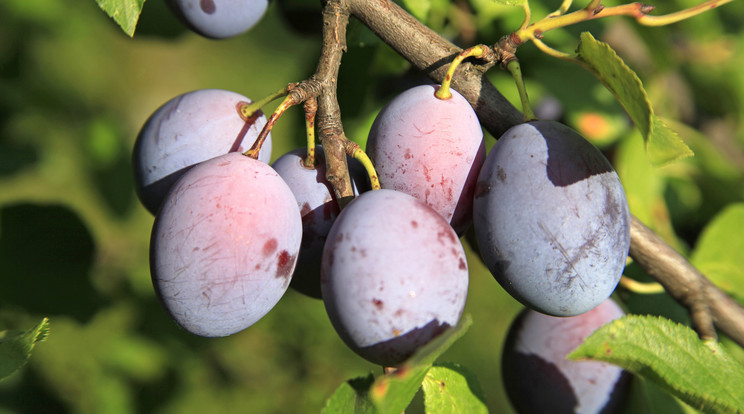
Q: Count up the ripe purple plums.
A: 8